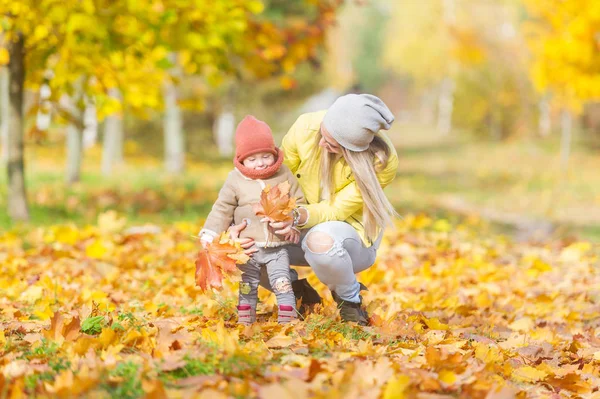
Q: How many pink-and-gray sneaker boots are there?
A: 2